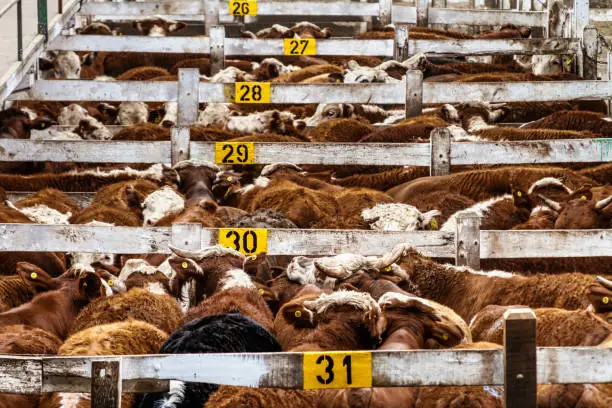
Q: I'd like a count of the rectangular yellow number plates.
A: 6